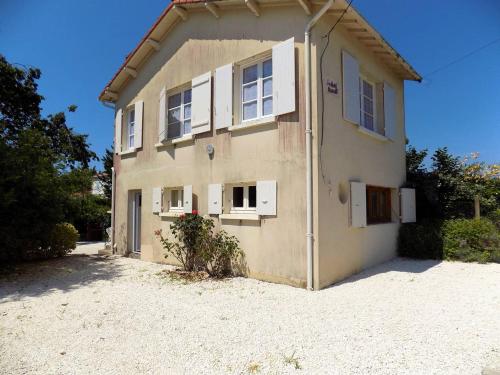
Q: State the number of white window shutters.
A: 14